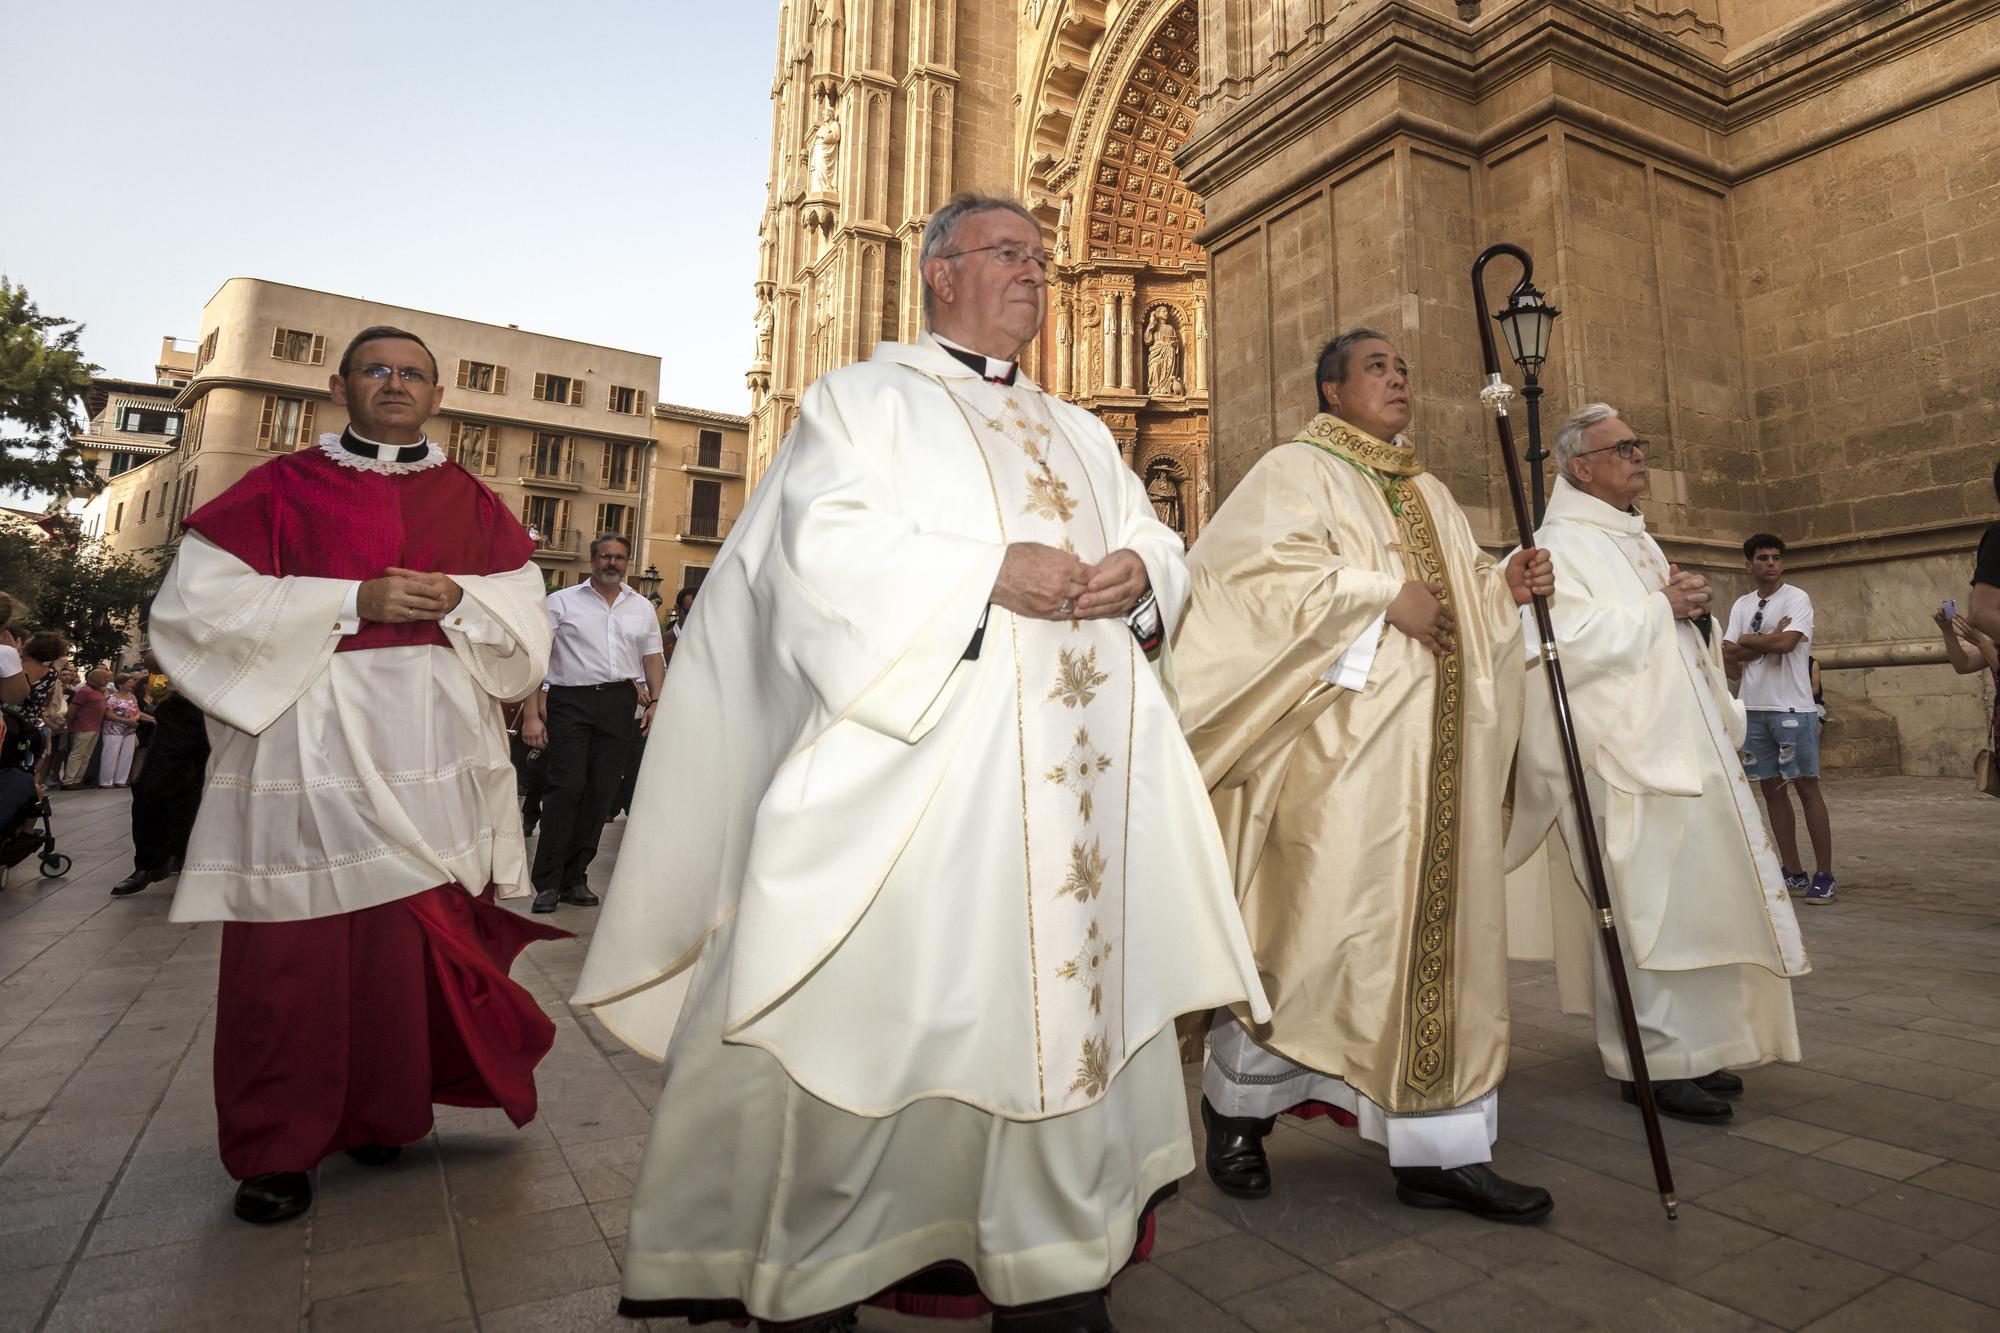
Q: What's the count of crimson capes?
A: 1